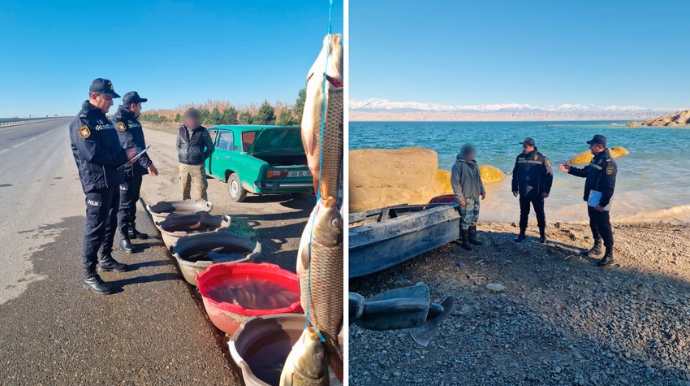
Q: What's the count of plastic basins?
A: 5